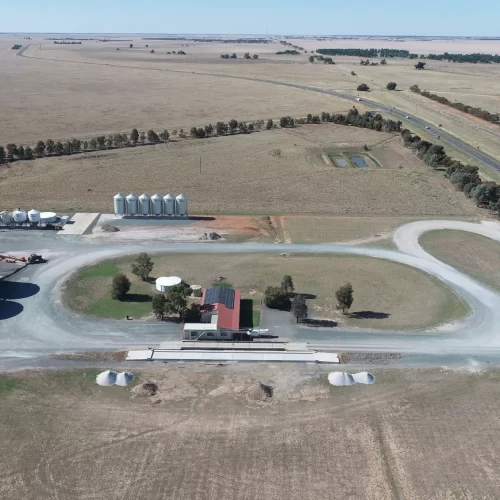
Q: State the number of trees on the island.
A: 8